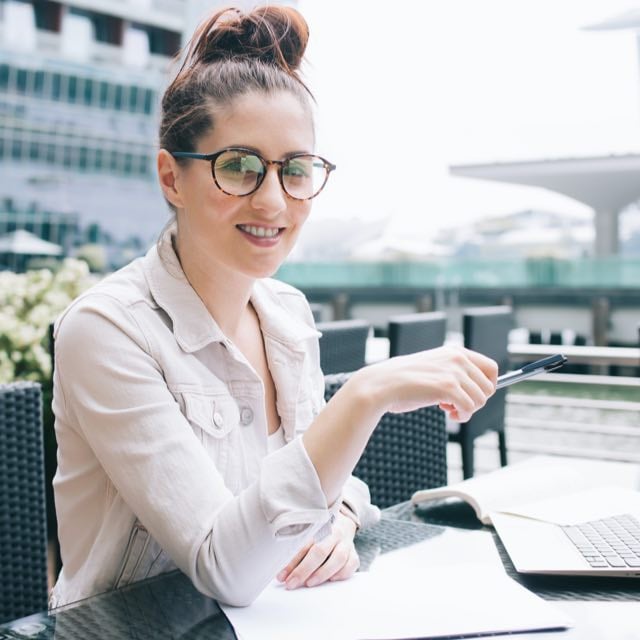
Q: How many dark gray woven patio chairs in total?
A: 5